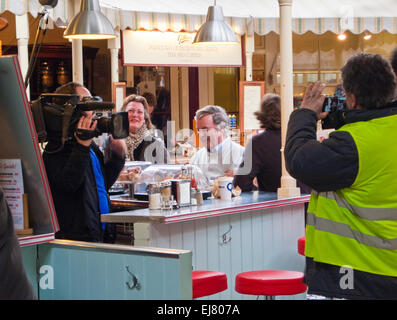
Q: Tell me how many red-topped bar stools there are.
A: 3